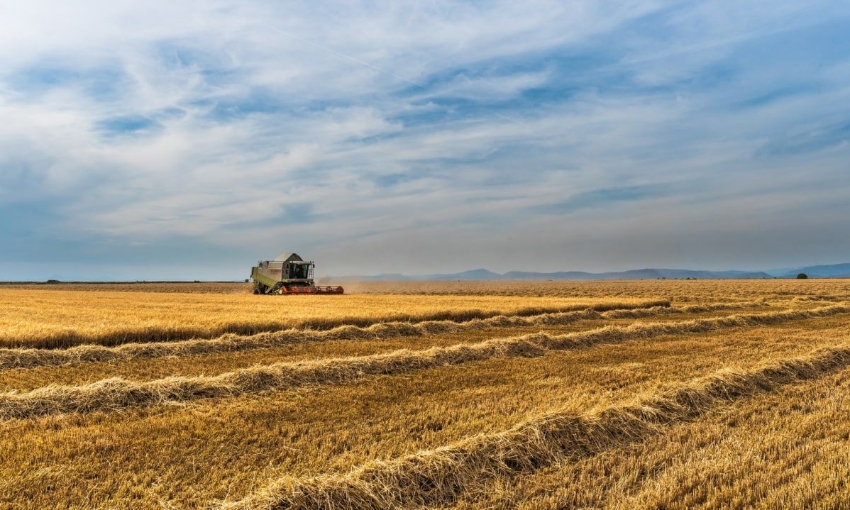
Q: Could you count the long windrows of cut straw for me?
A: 3